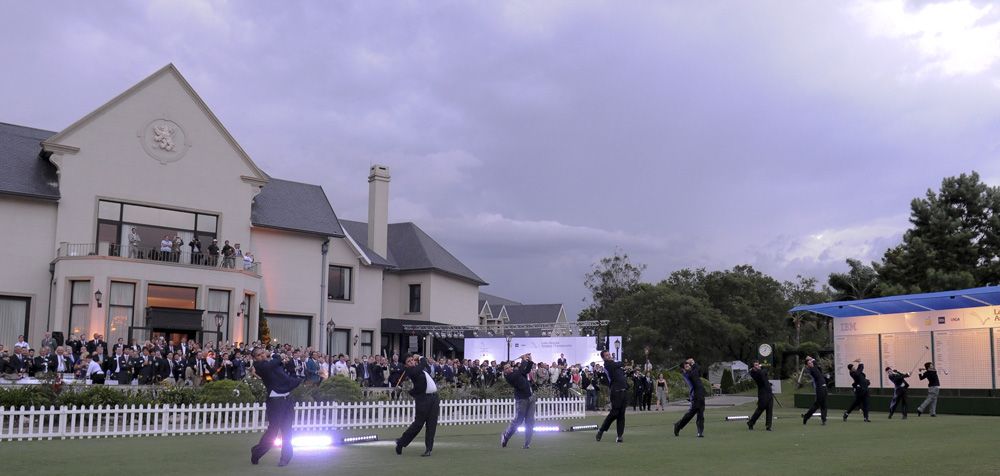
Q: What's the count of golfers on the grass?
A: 10